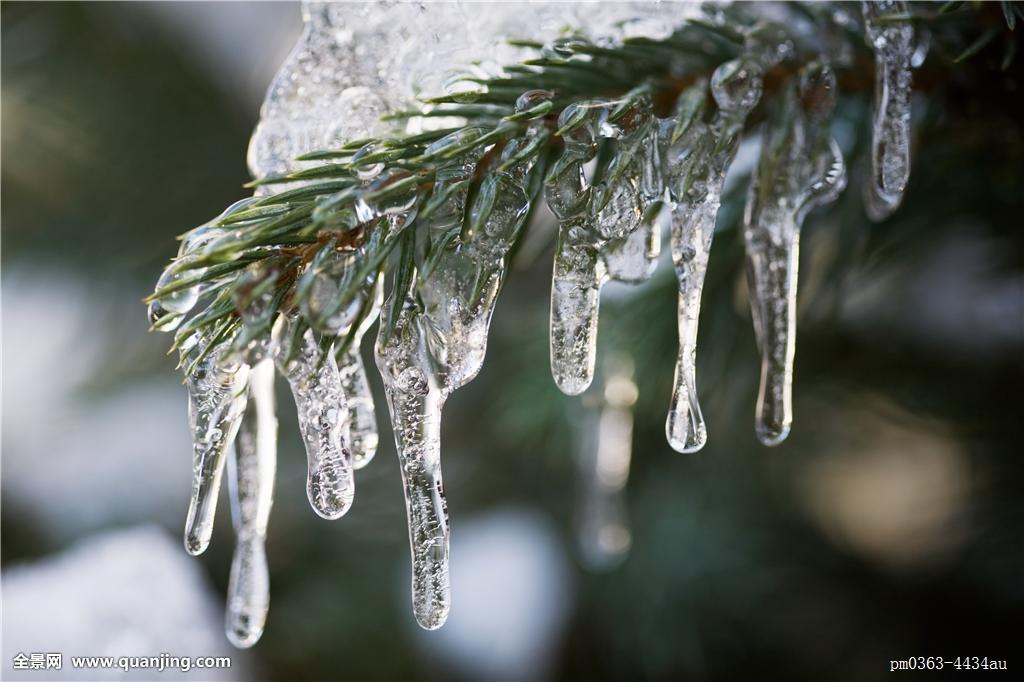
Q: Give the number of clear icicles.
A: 9